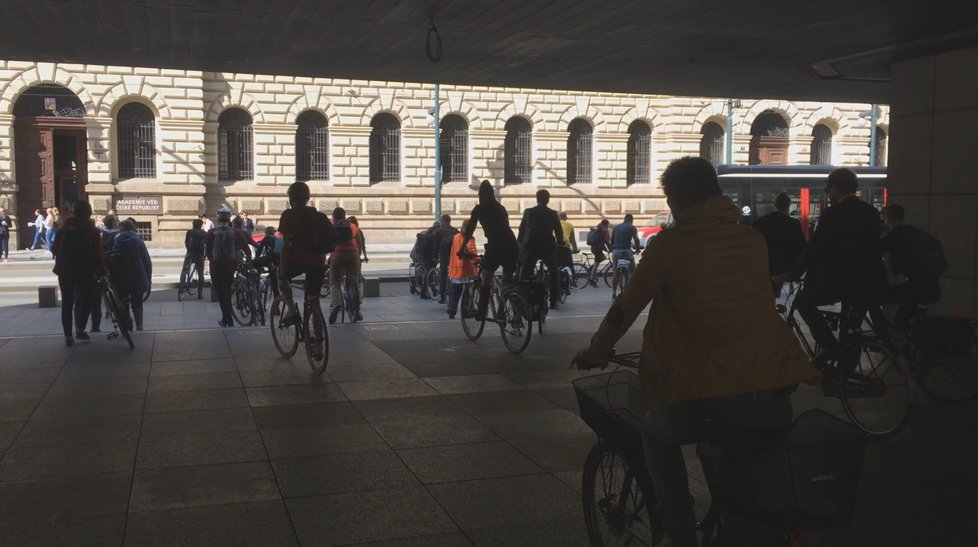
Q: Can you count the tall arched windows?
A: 11